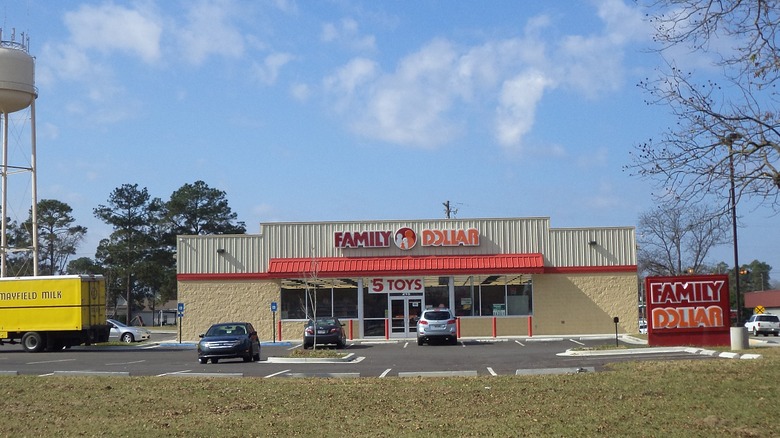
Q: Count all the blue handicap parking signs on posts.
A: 2